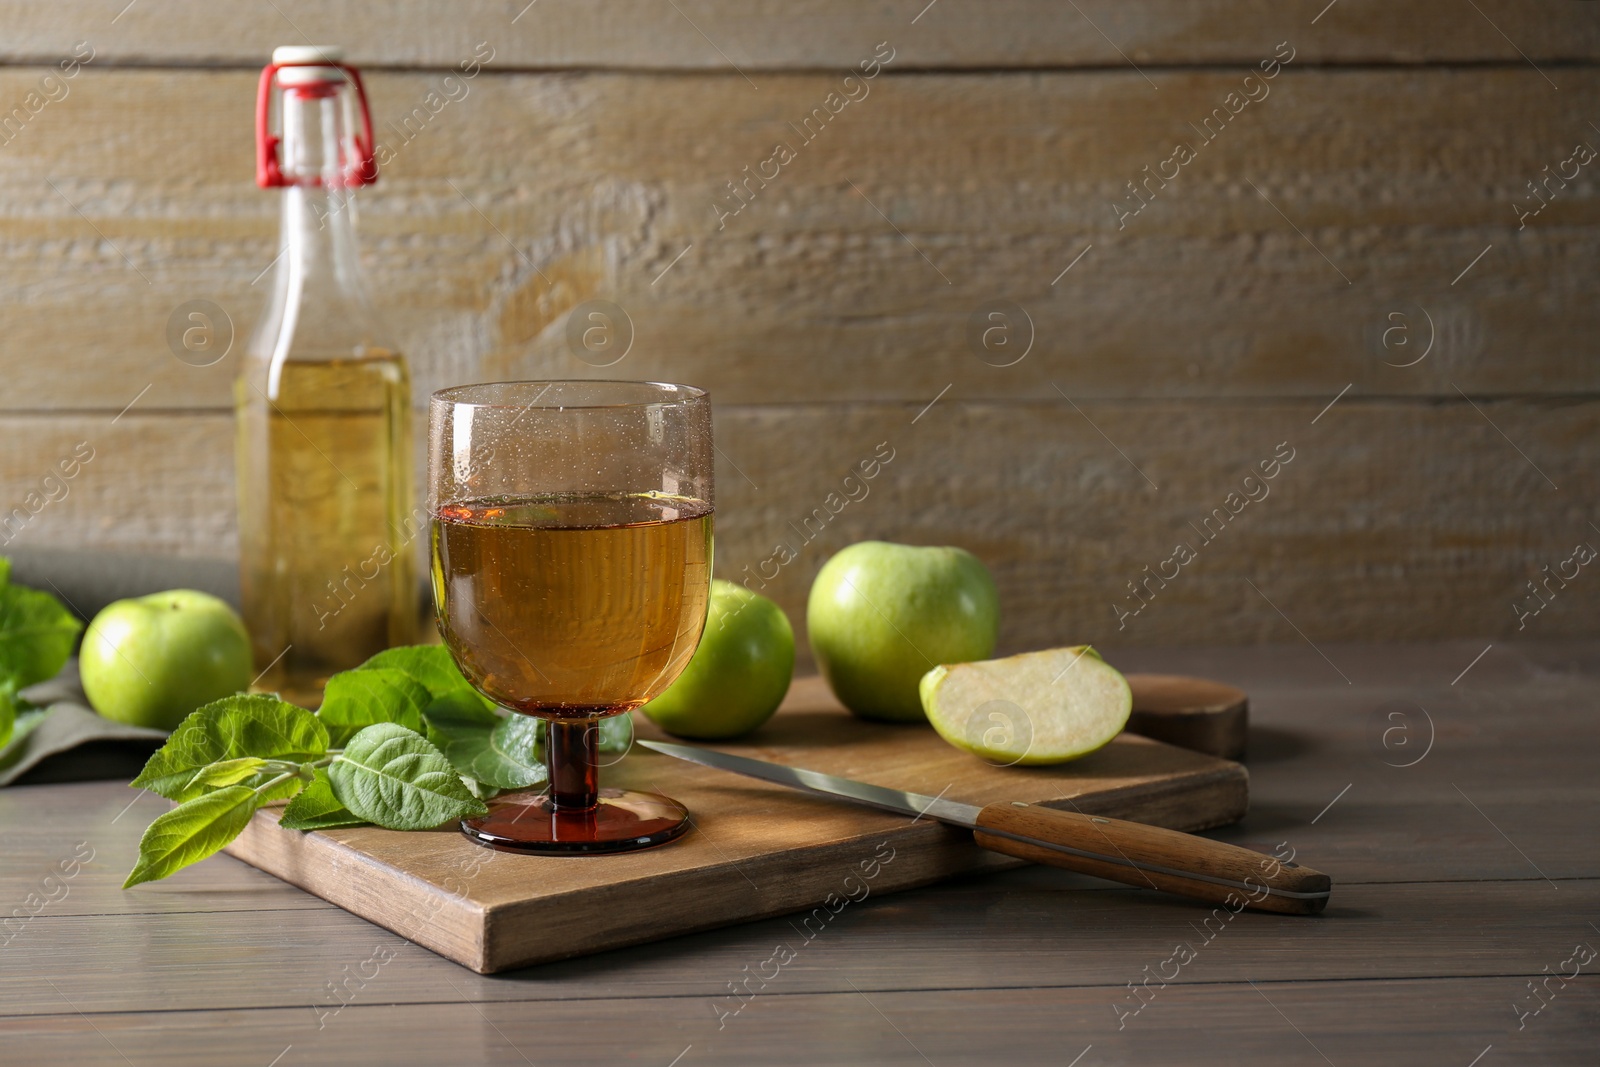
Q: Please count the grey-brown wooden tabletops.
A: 1